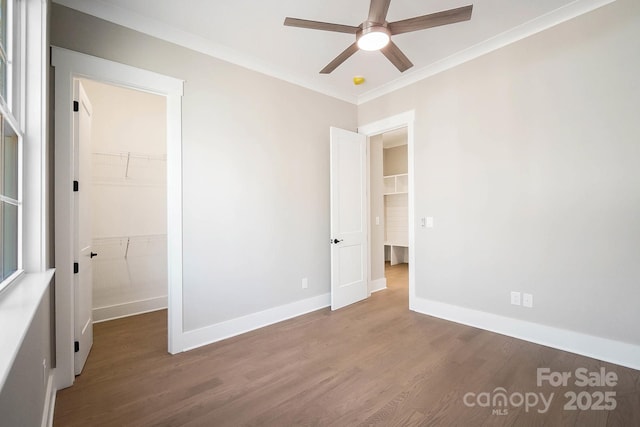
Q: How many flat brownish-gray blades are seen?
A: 5